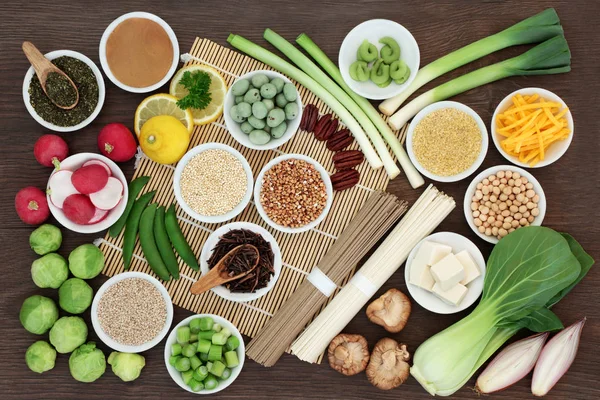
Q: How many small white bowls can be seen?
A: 14